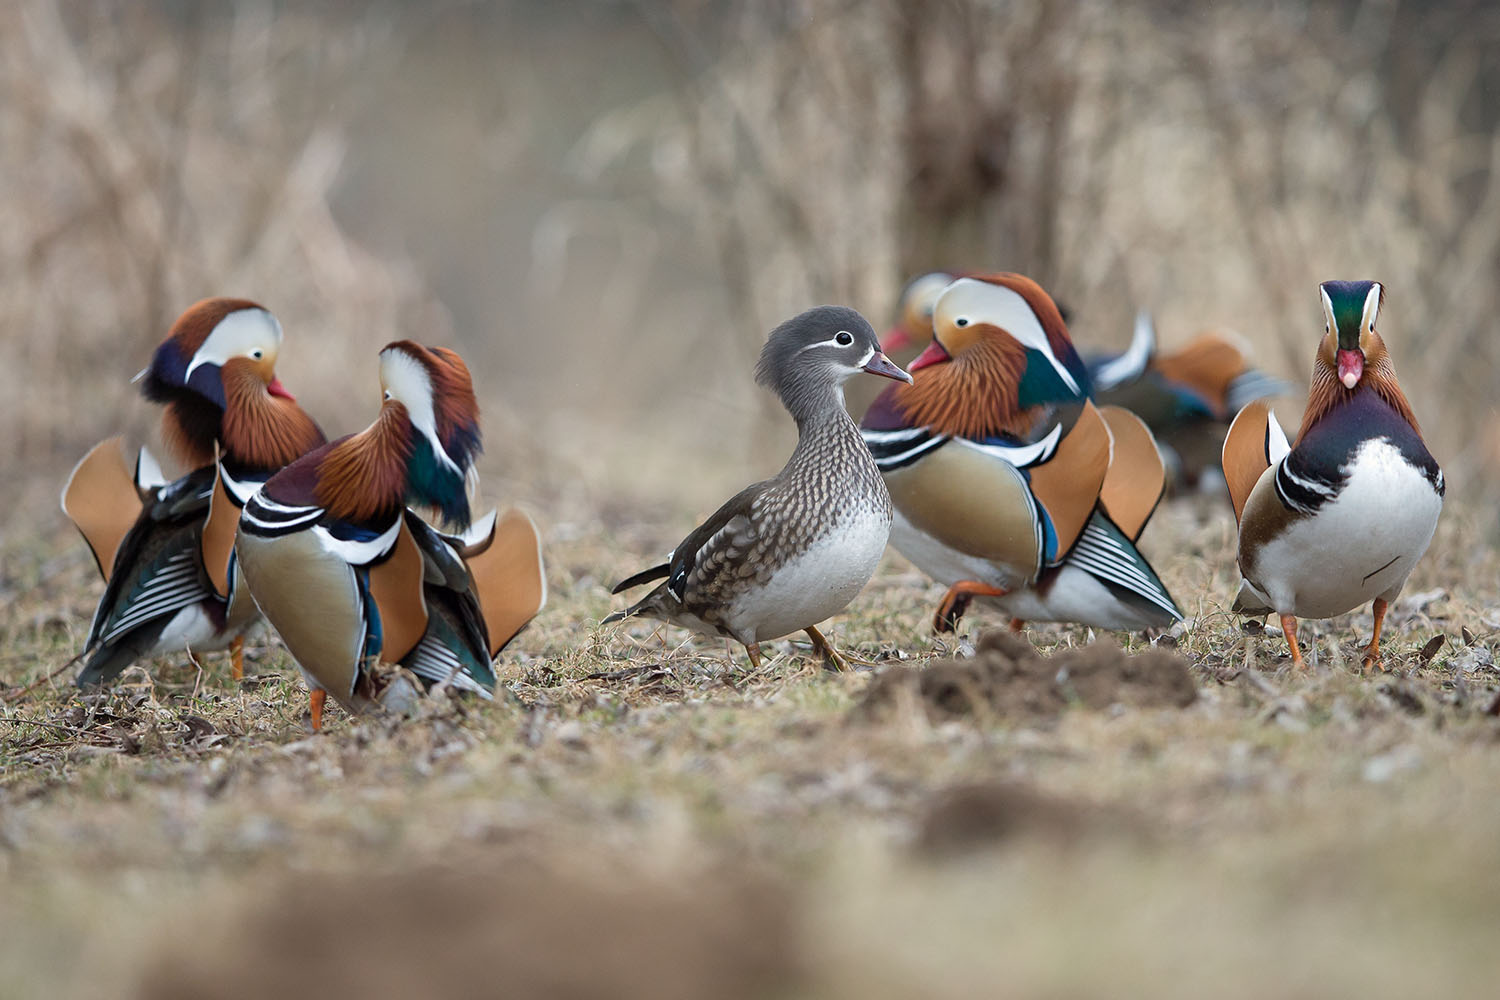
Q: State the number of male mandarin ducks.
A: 5